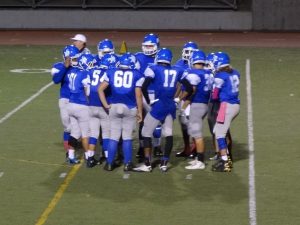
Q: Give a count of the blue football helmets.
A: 11